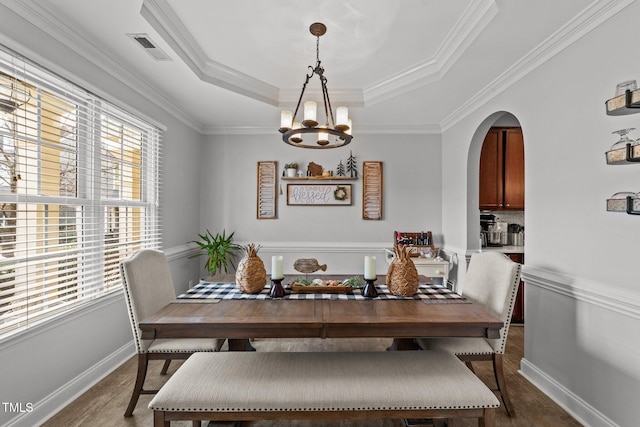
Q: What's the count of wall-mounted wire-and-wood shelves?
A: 3